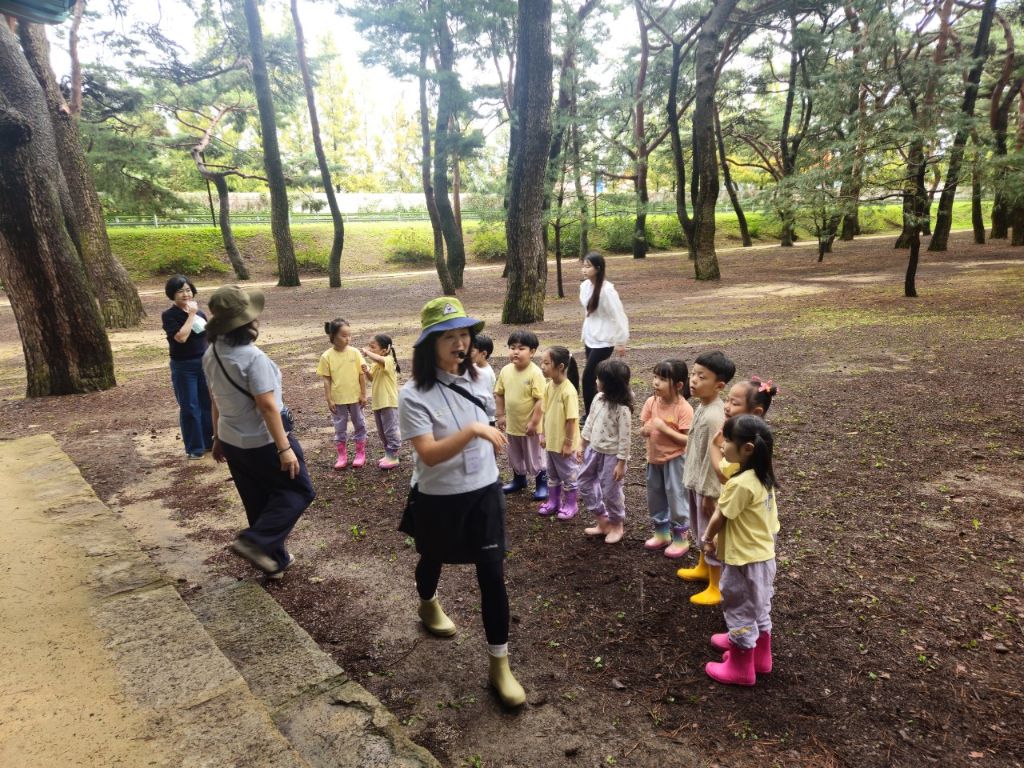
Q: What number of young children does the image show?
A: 10